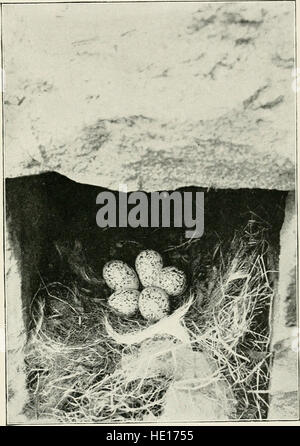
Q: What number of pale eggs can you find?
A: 5